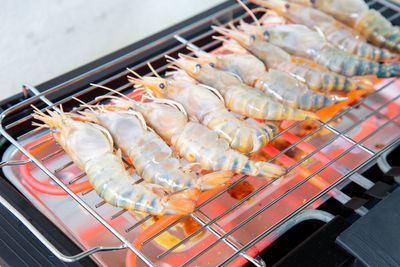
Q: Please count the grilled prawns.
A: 10